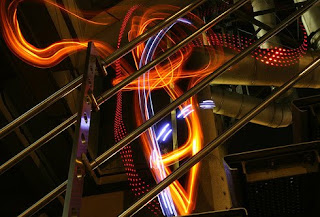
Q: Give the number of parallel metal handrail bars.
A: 4